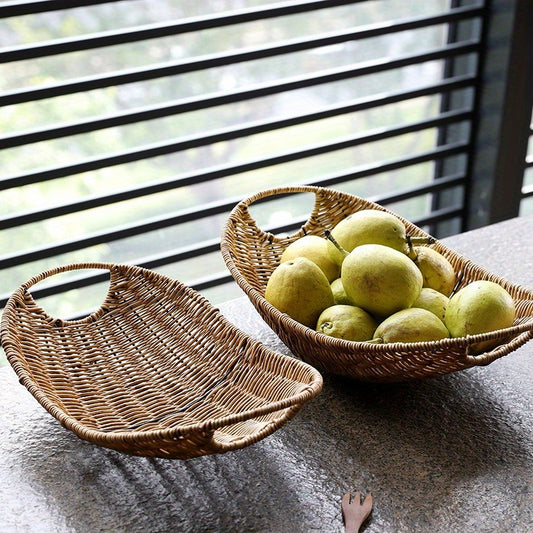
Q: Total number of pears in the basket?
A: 10